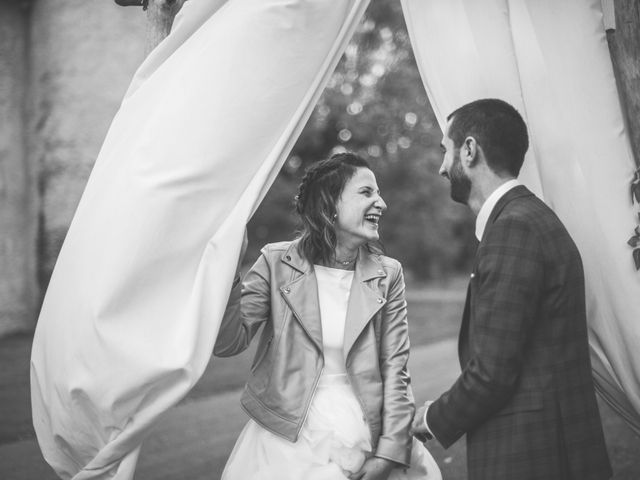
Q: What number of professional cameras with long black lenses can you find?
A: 0